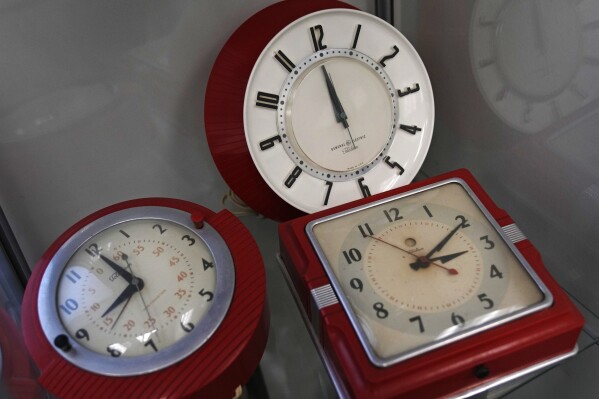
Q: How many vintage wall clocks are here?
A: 3